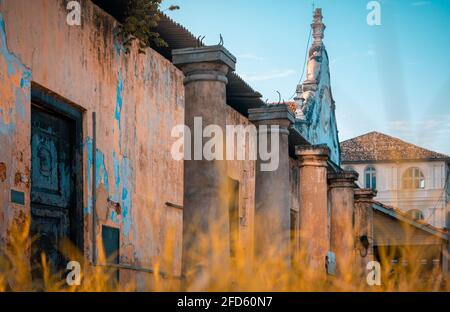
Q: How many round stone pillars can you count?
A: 5